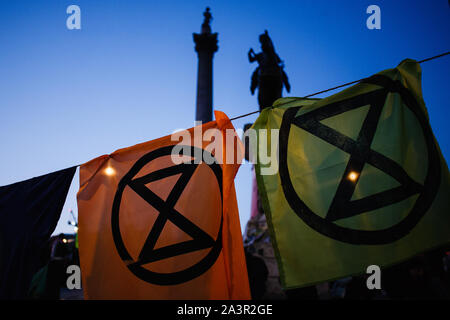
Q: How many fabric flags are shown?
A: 3